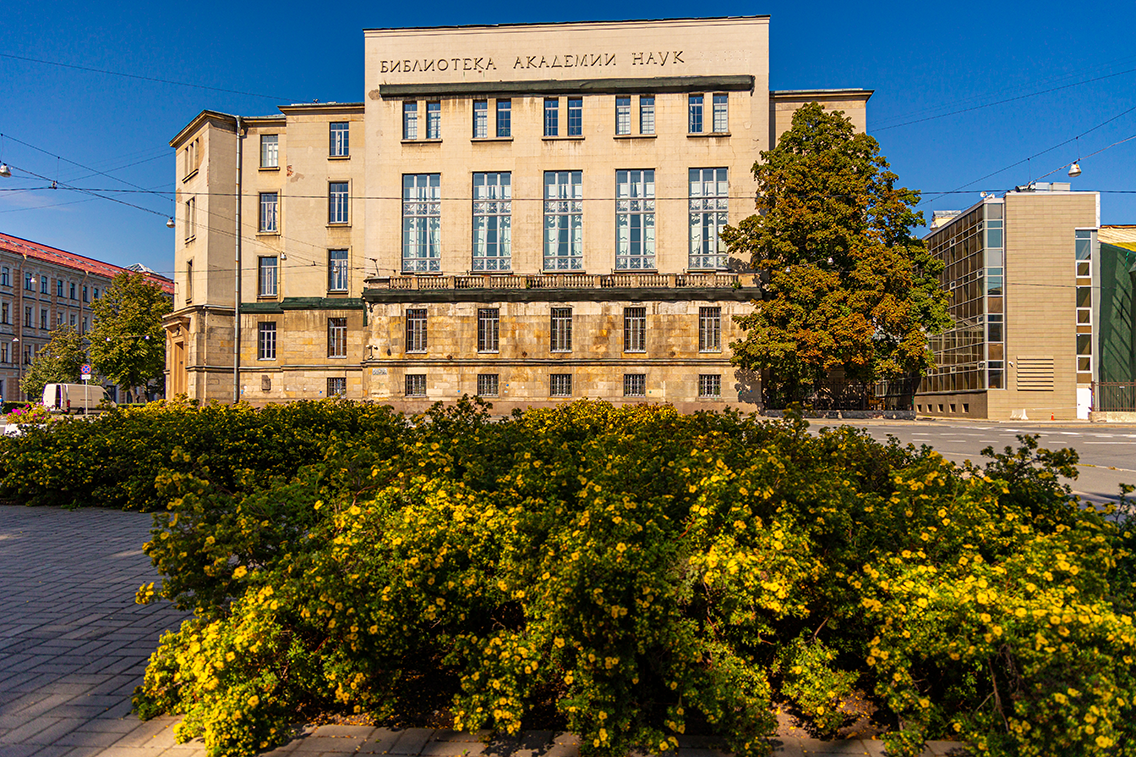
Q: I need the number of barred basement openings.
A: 6